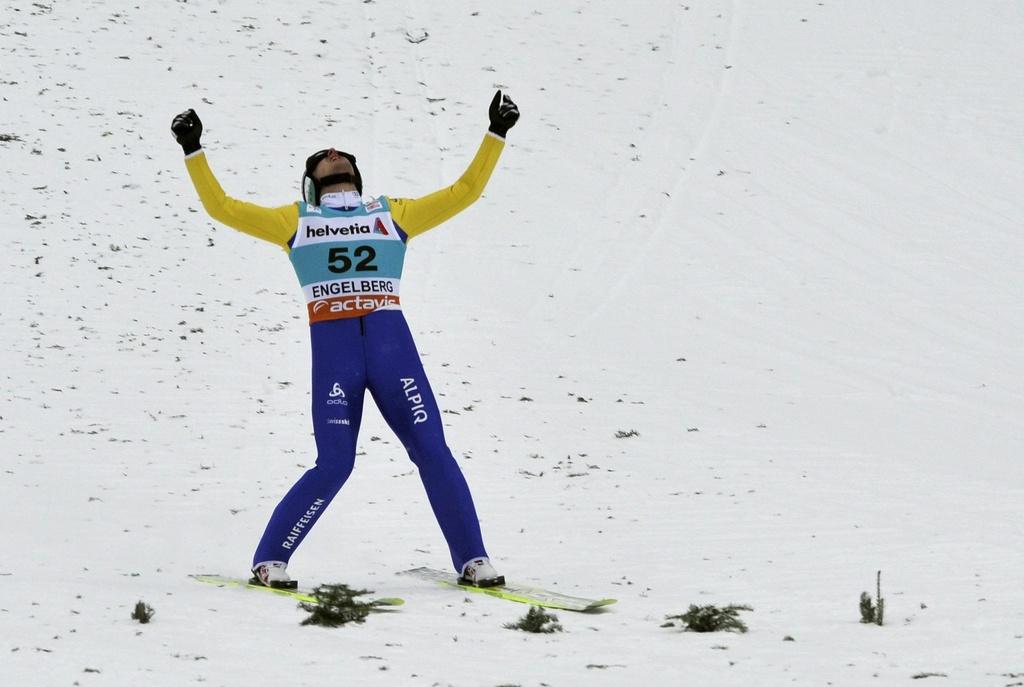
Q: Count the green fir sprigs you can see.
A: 5